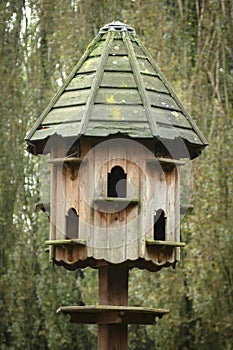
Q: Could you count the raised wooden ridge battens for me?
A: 4